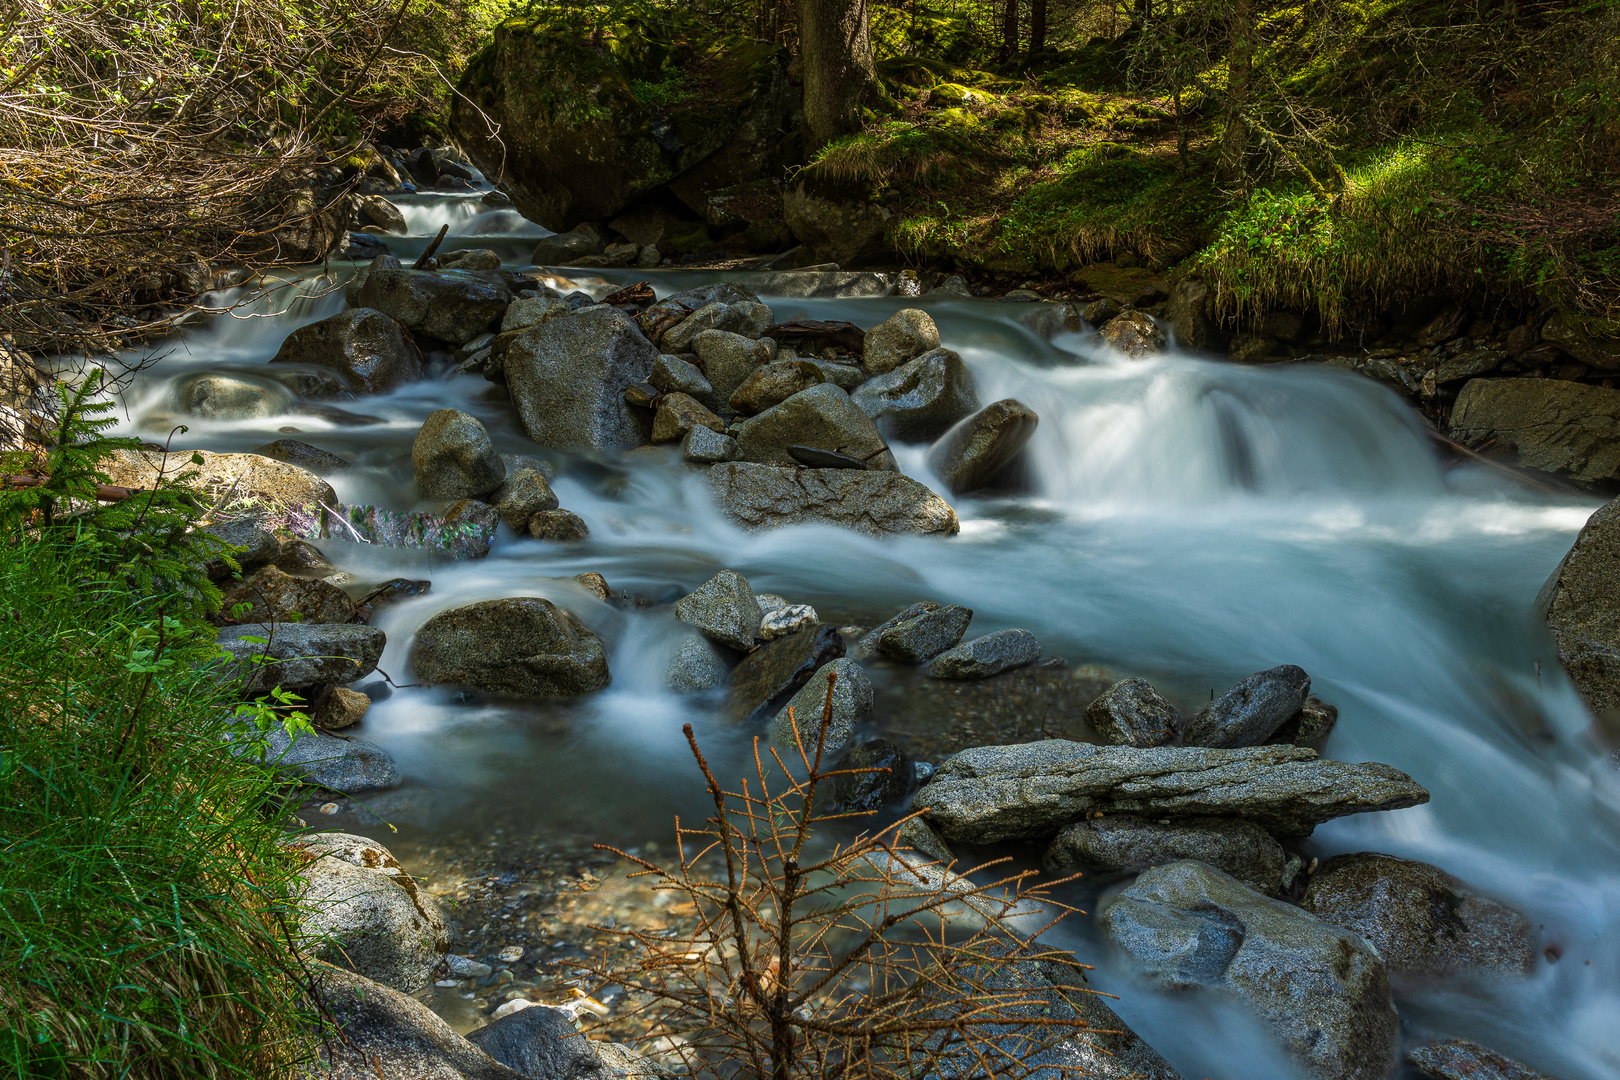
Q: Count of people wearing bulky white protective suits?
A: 0